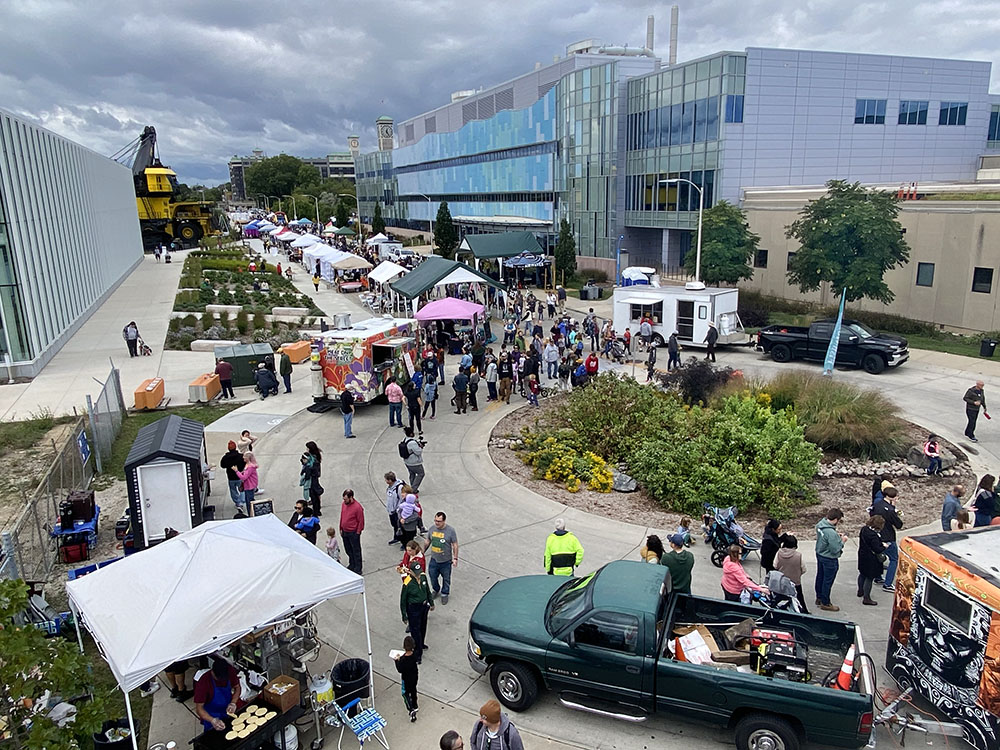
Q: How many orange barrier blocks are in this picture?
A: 3